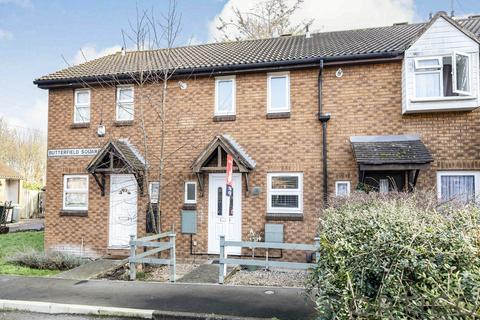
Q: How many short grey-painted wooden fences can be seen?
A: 2